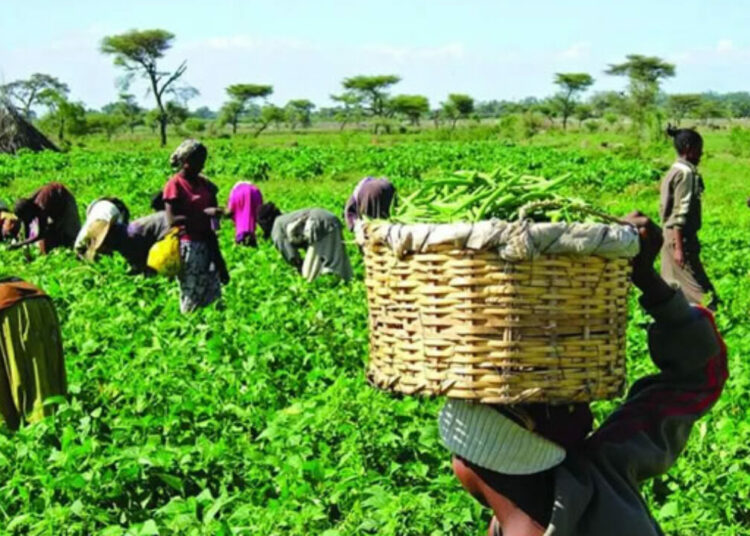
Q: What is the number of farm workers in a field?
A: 11